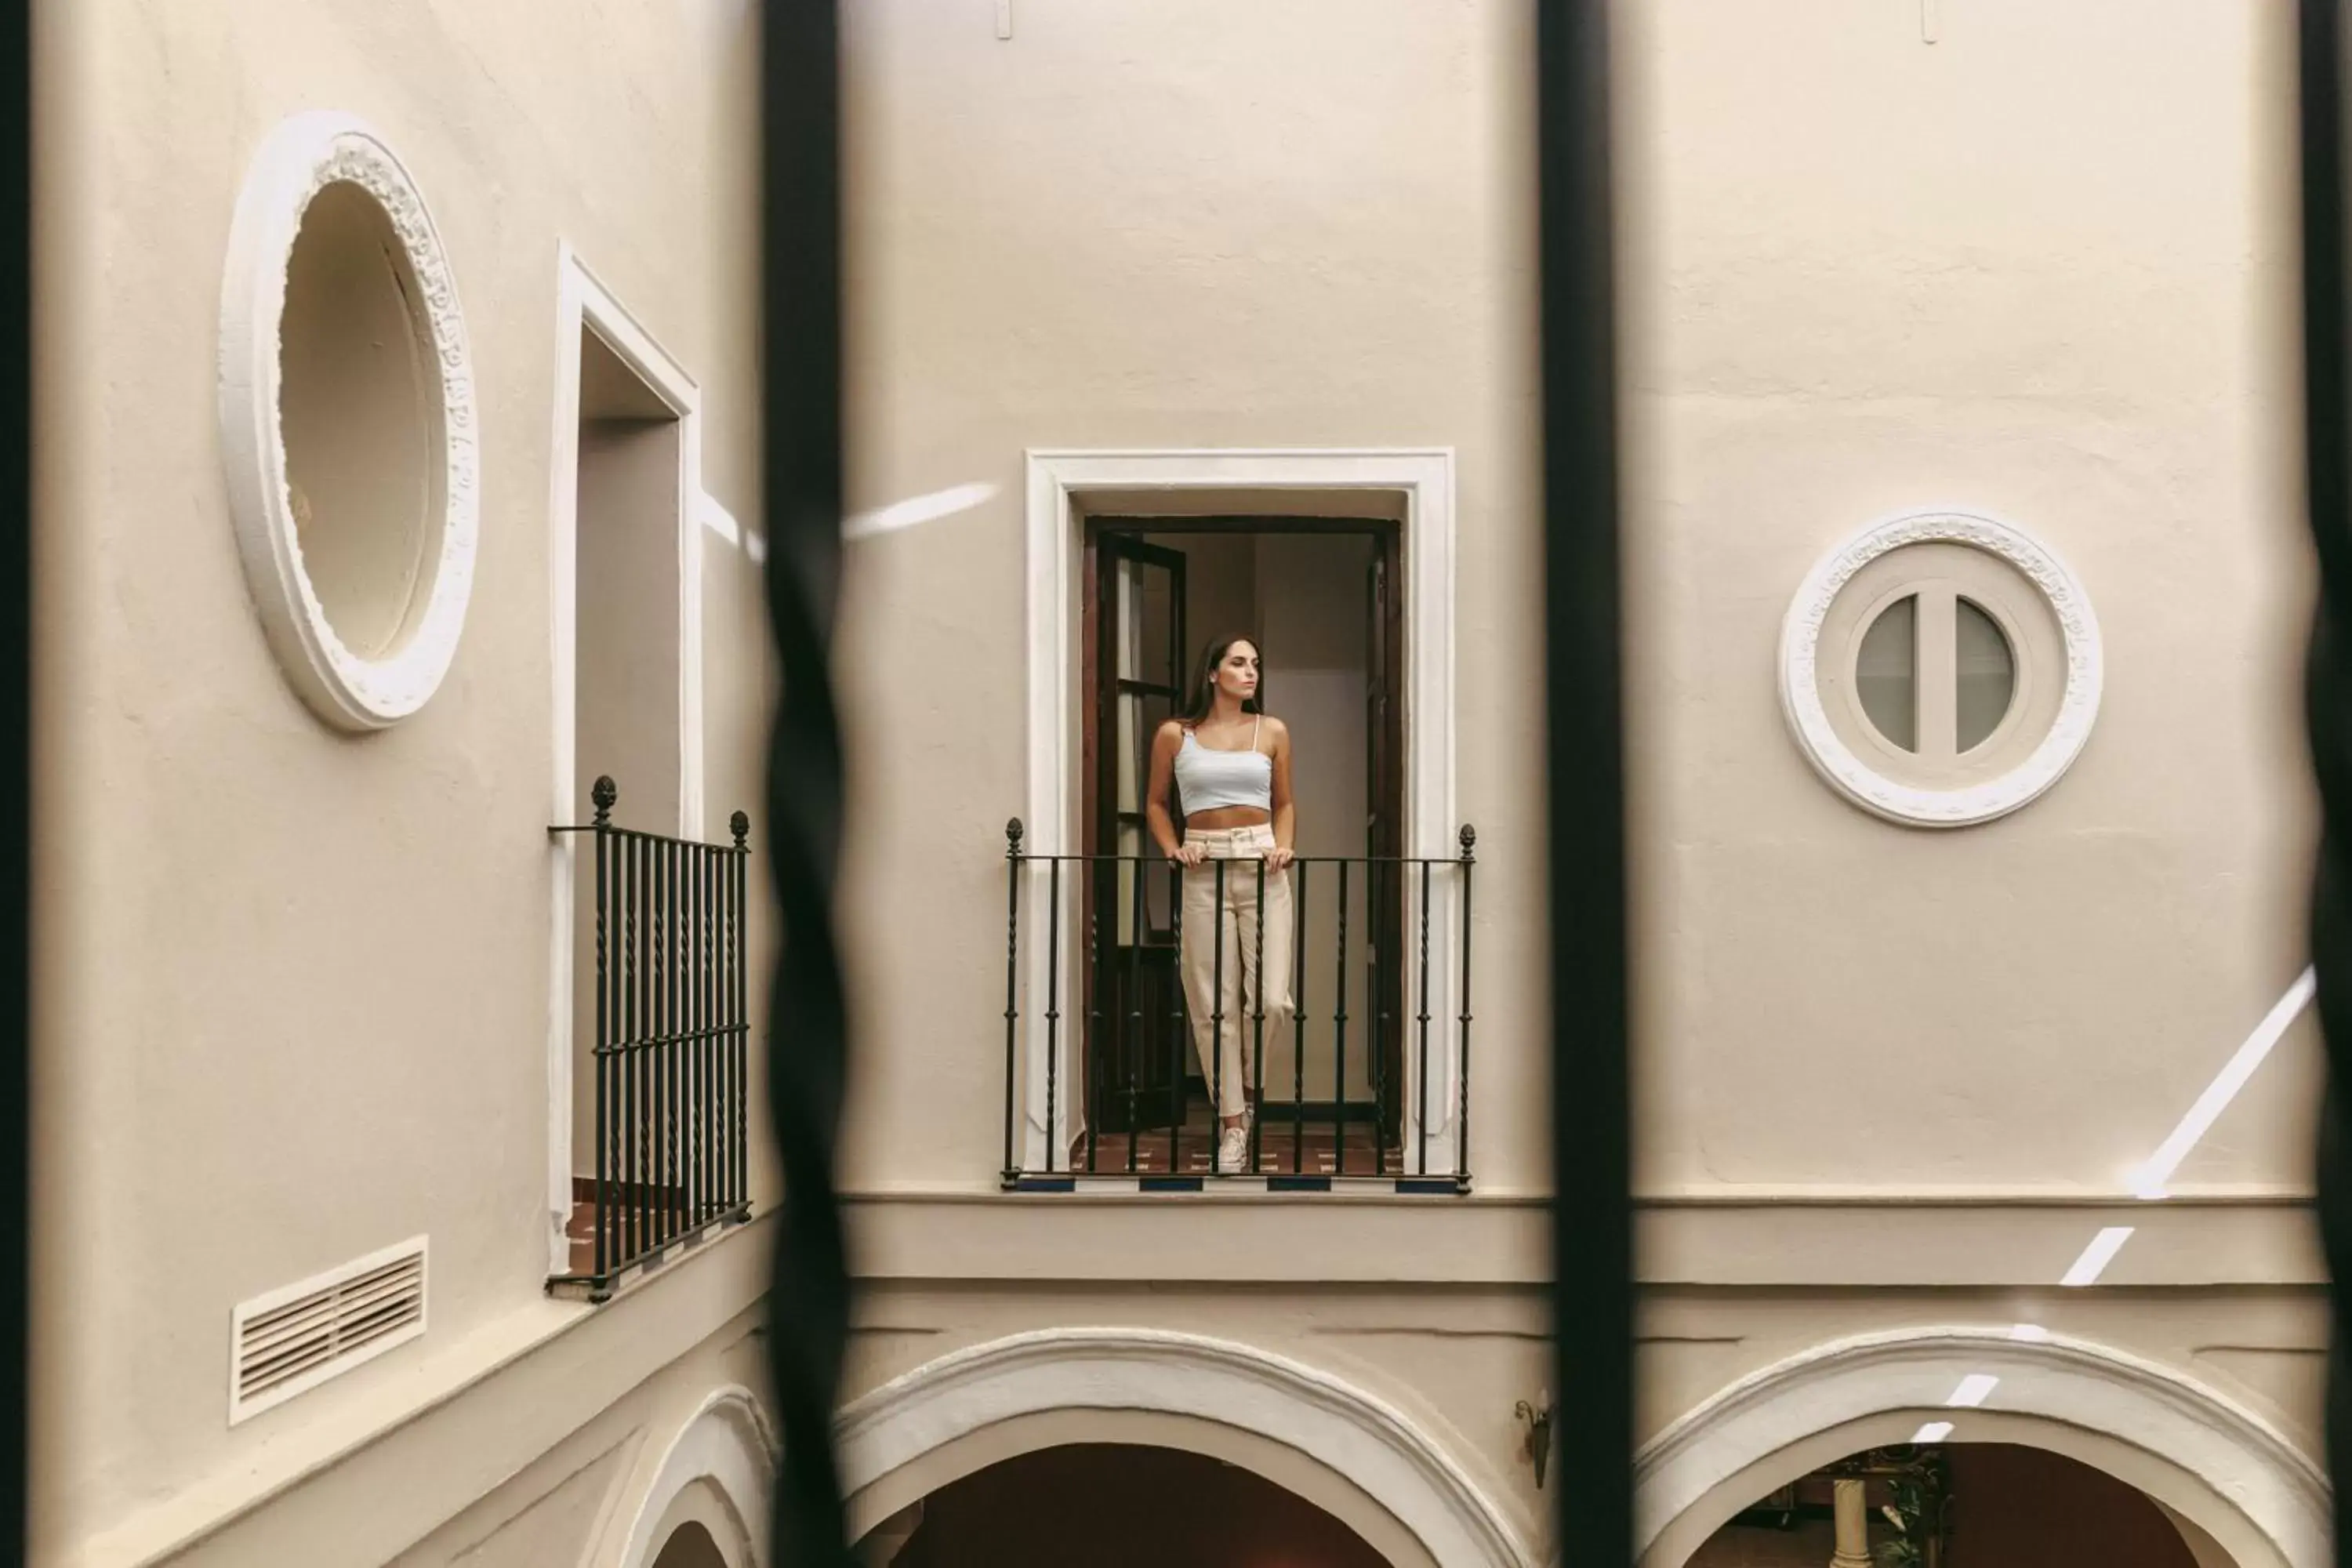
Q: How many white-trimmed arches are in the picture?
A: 3